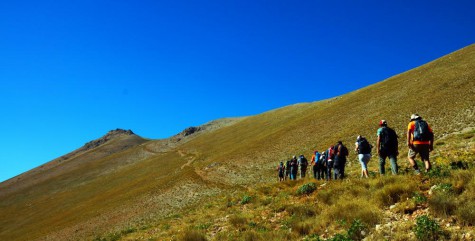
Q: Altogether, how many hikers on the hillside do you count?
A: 11